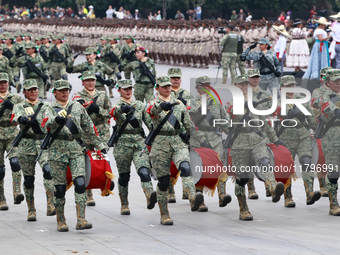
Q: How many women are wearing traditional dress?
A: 2